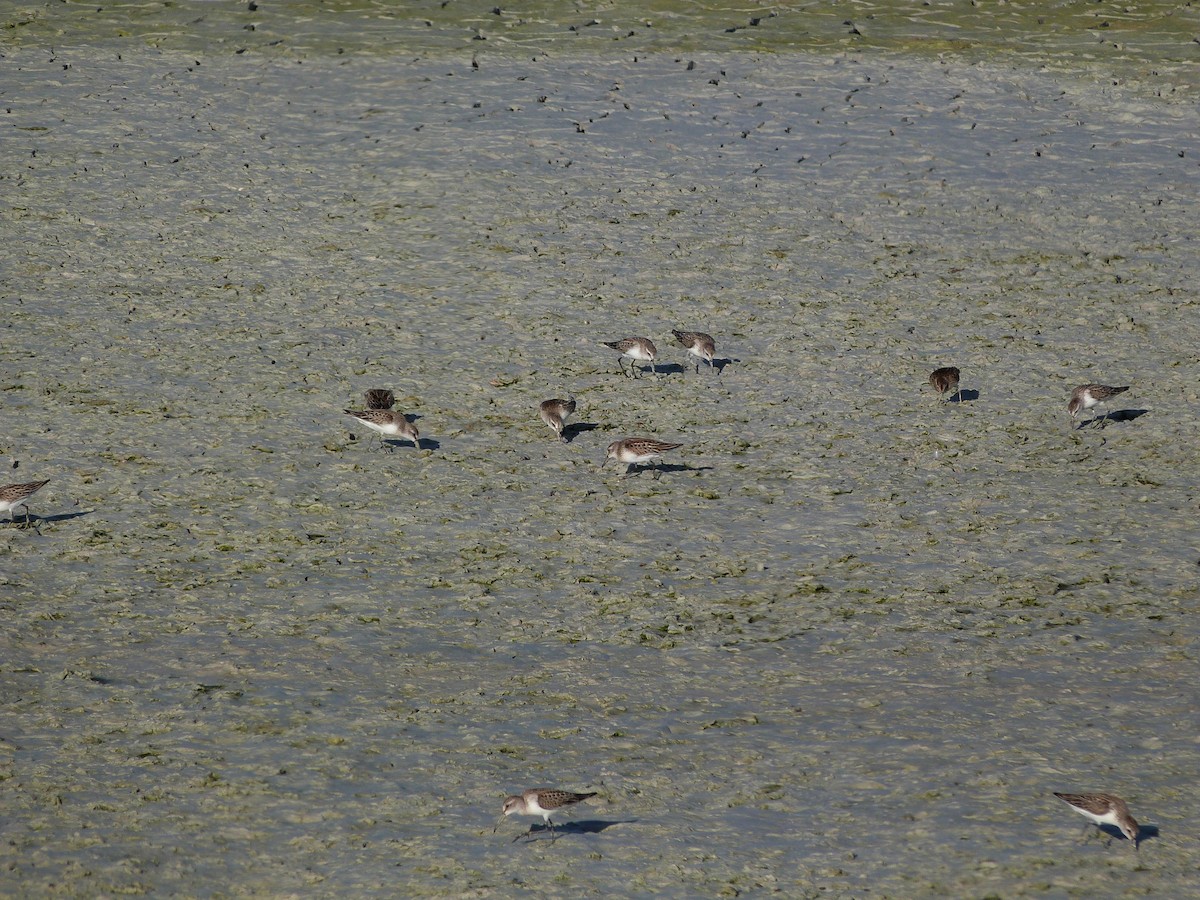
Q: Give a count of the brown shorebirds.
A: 11